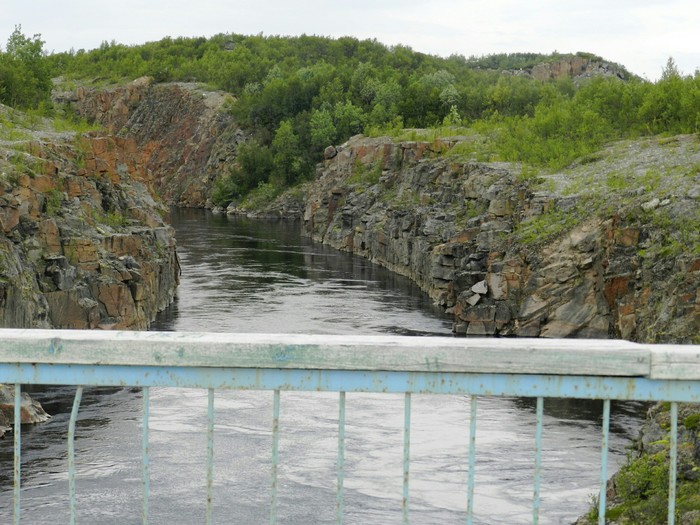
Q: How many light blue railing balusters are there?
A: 11